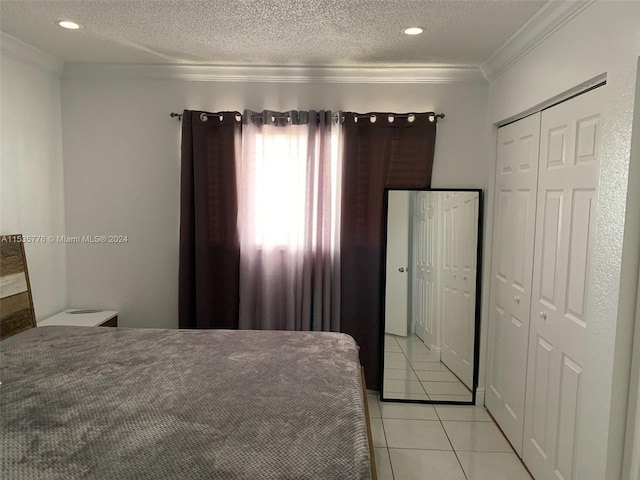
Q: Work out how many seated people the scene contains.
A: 0